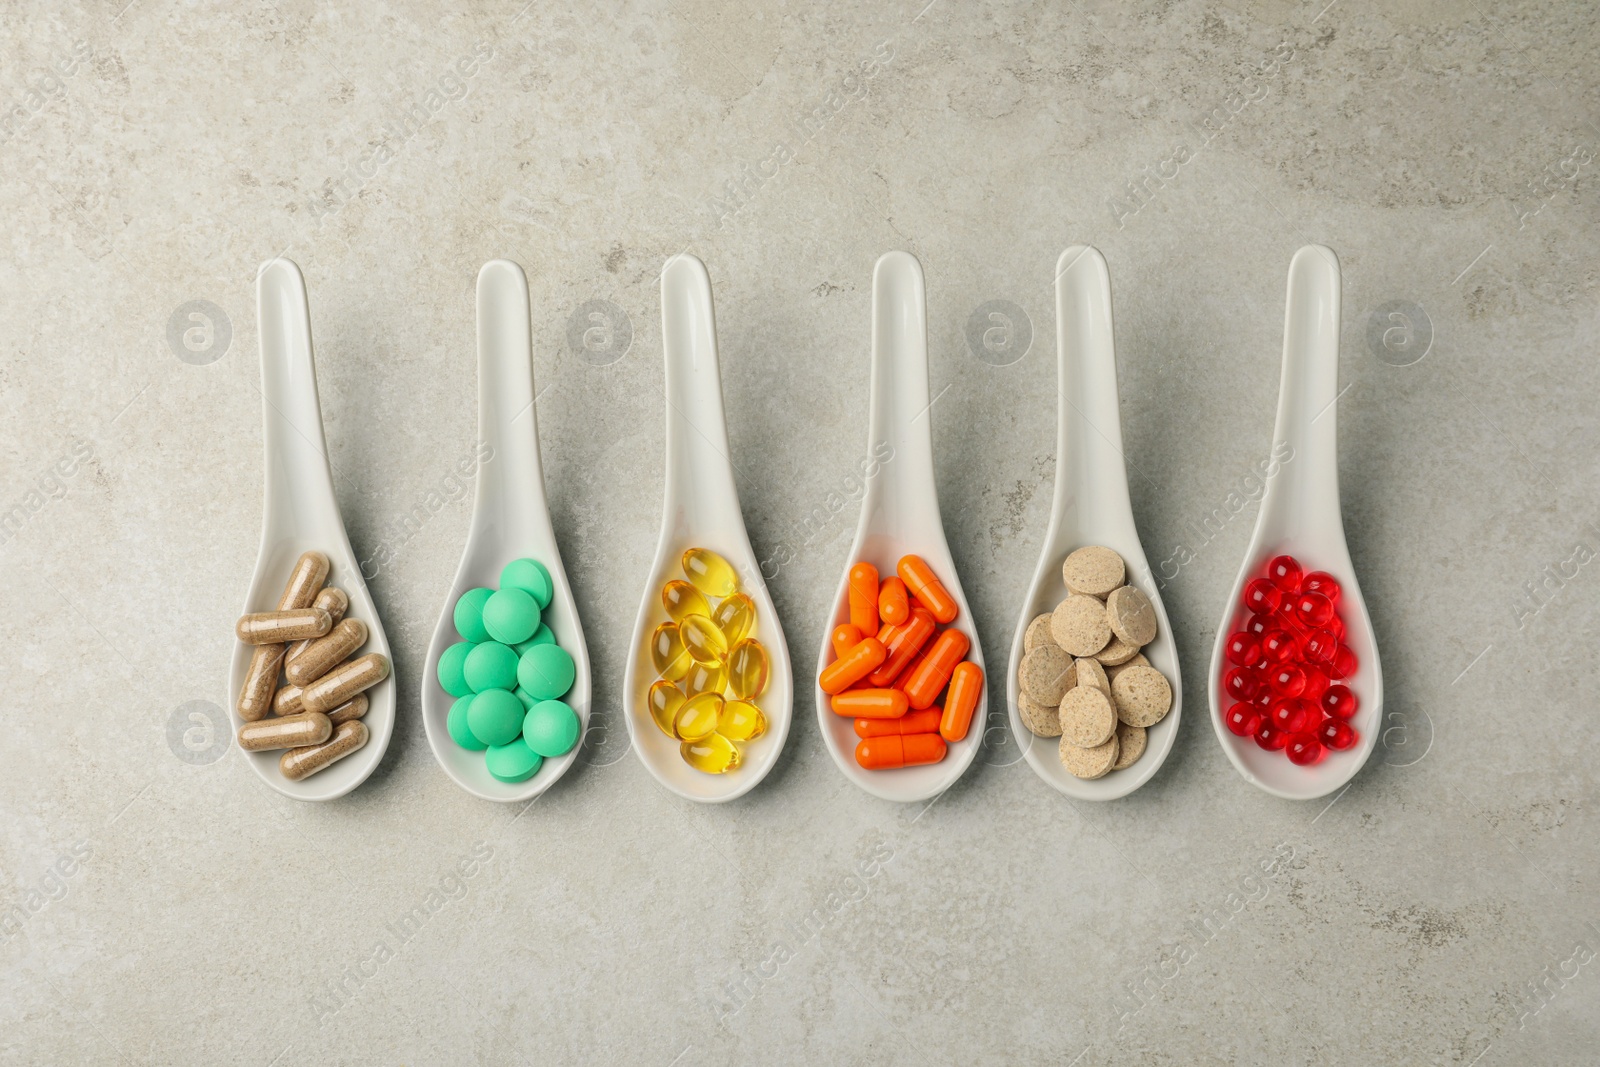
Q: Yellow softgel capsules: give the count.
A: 11